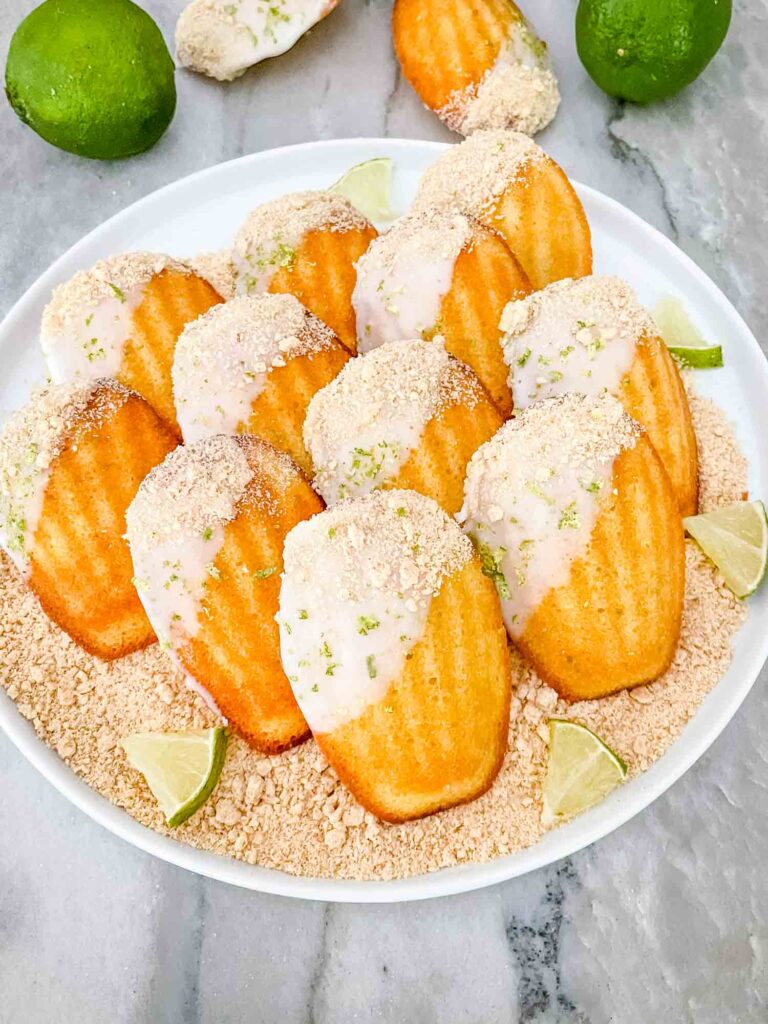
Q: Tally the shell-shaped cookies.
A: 13